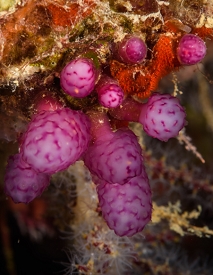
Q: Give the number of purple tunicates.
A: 9